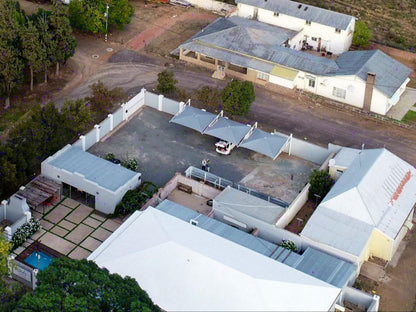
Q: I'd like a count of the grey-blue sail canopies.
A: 3